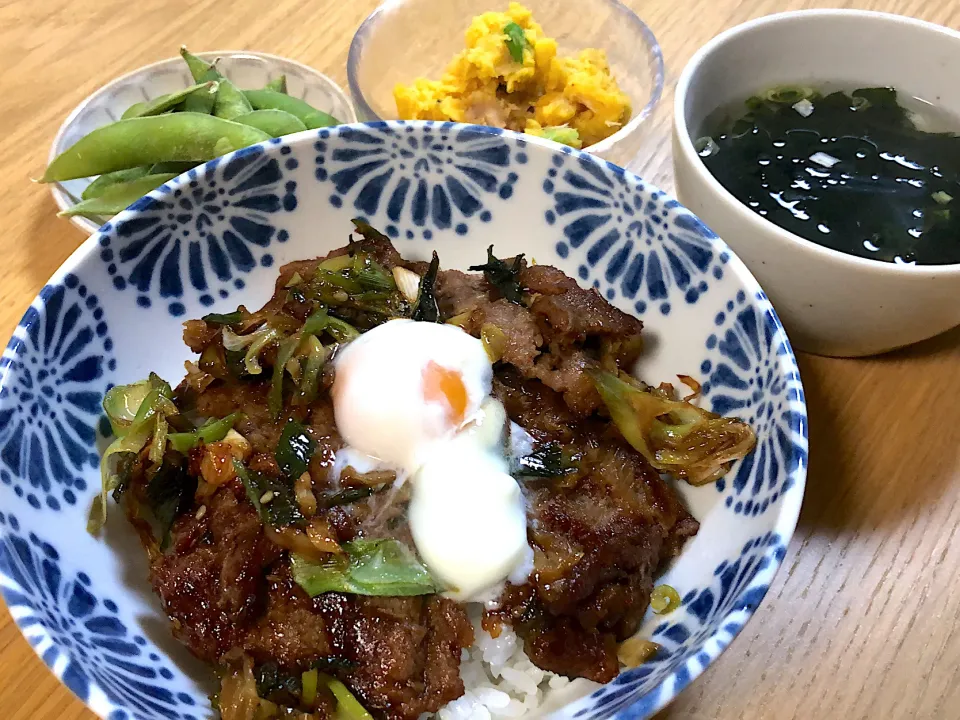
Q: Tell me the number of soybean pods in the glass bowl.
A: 0